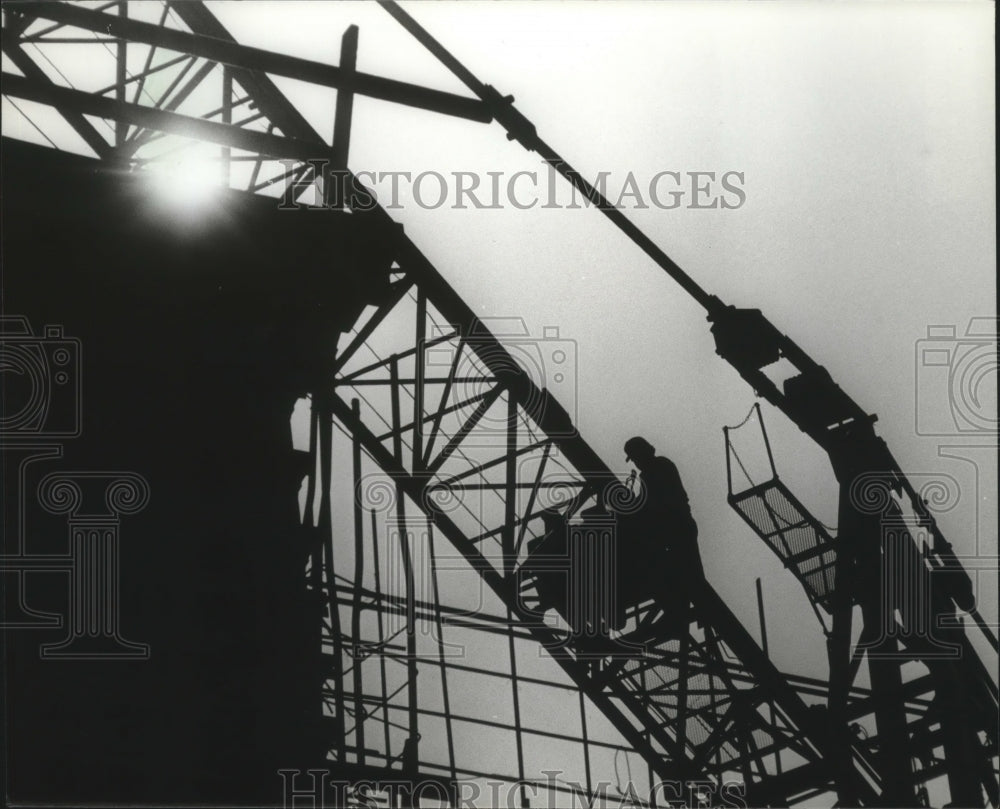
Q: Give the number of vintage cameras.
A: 3